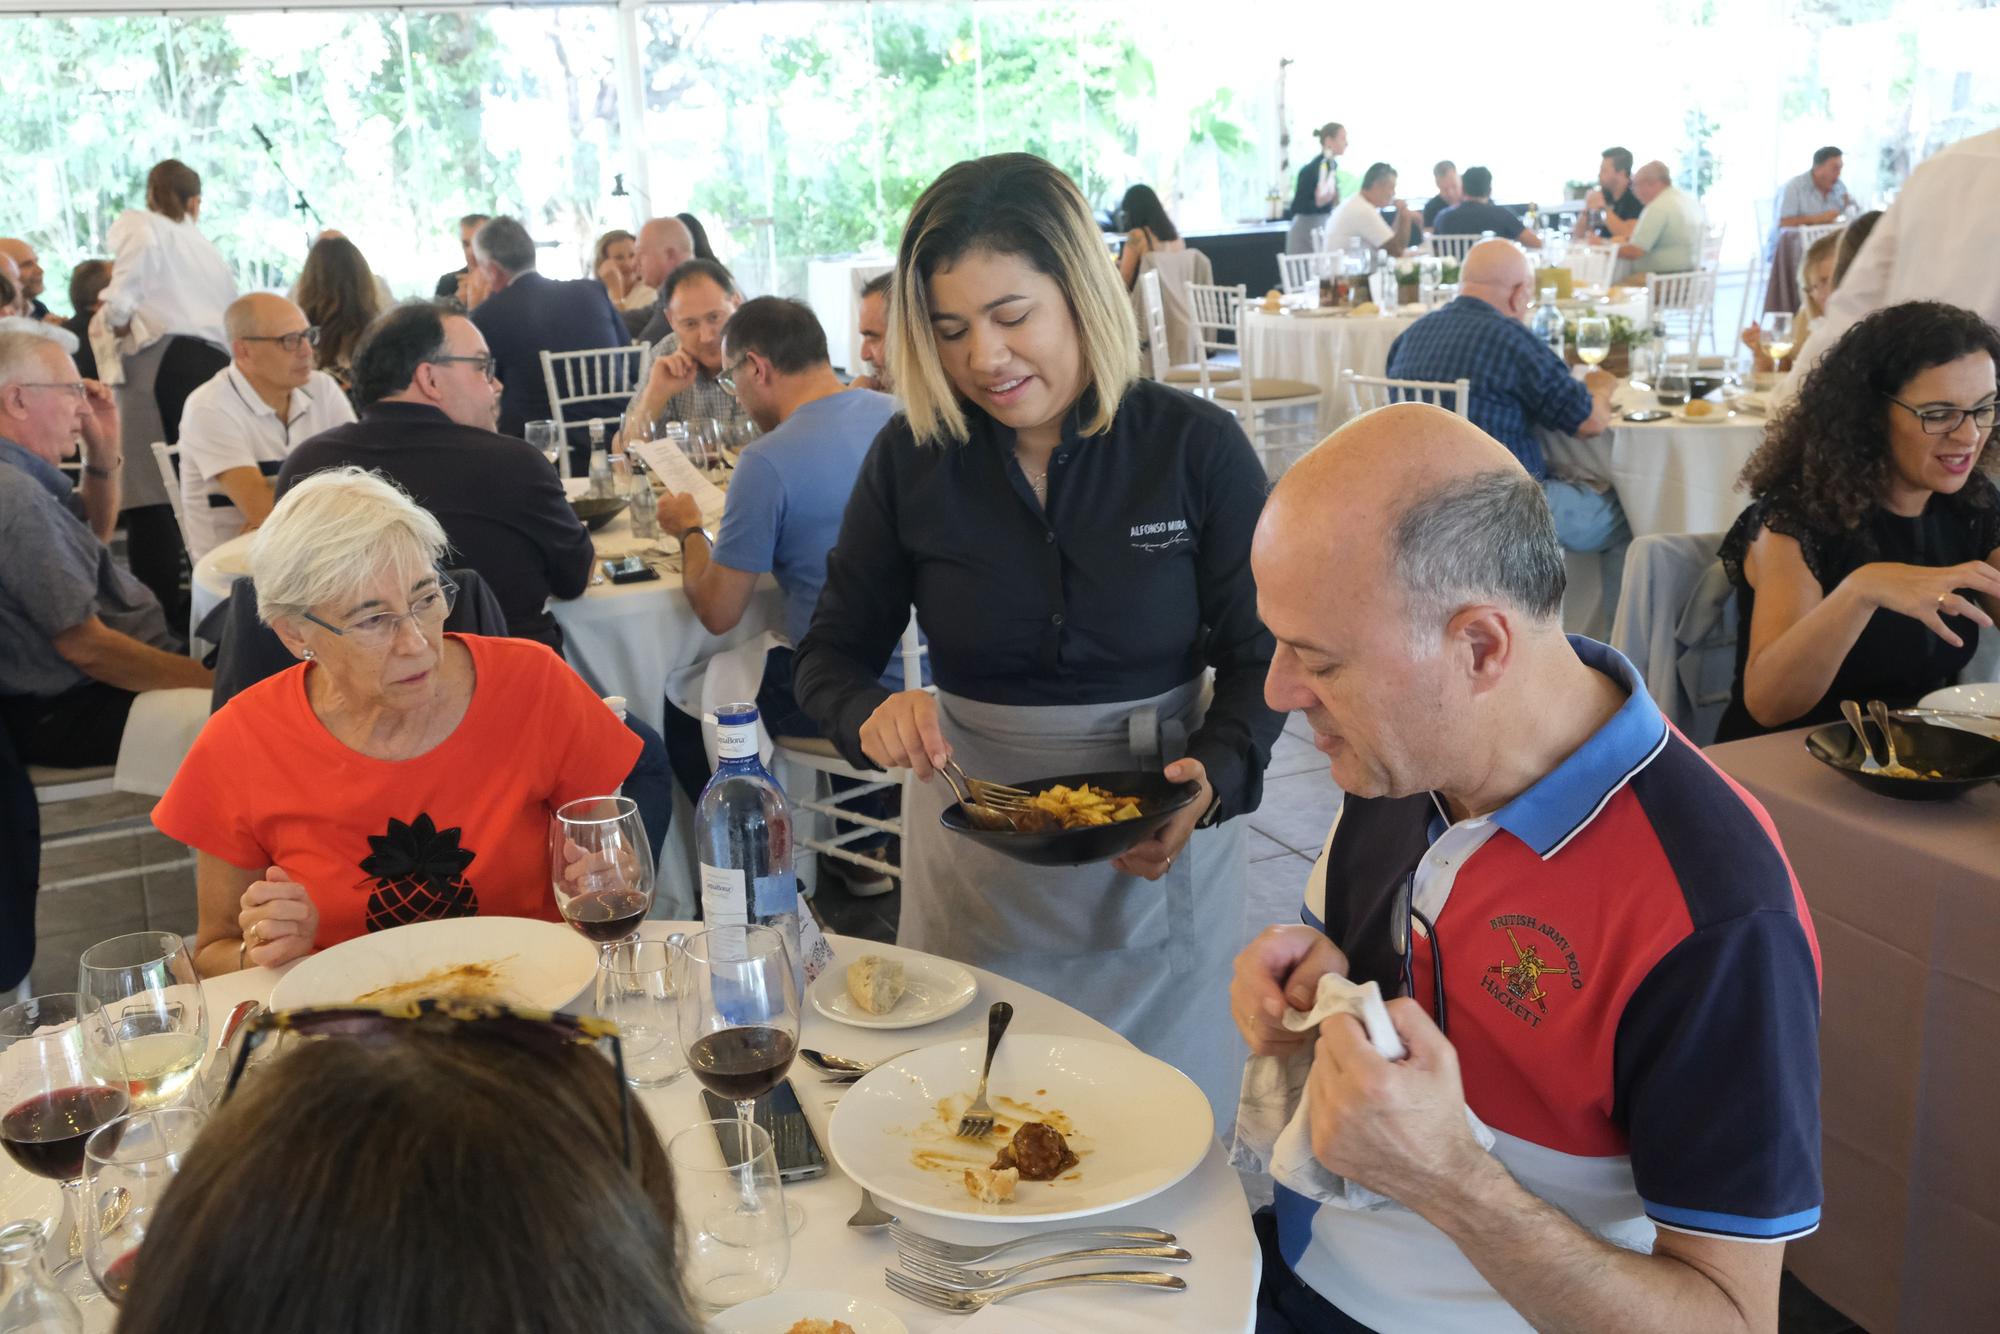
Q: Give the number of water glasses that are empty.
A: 2